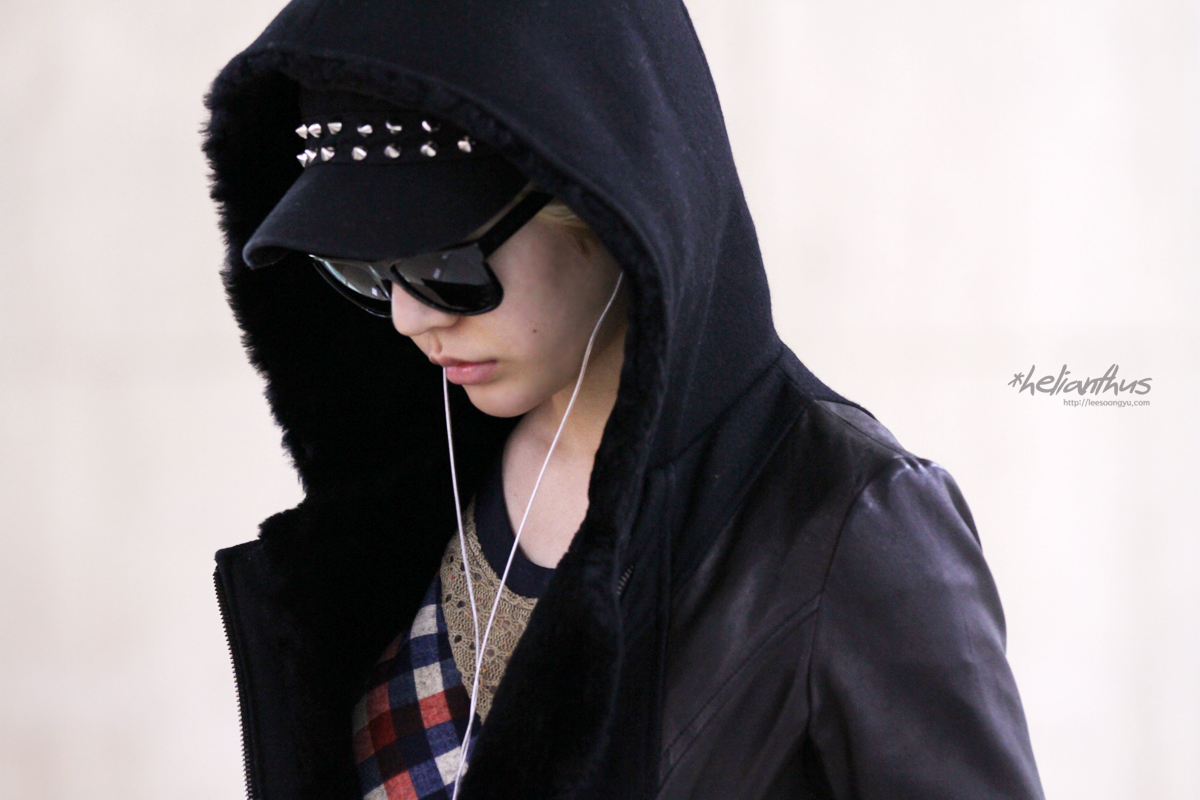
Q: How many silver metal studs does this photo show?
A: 13